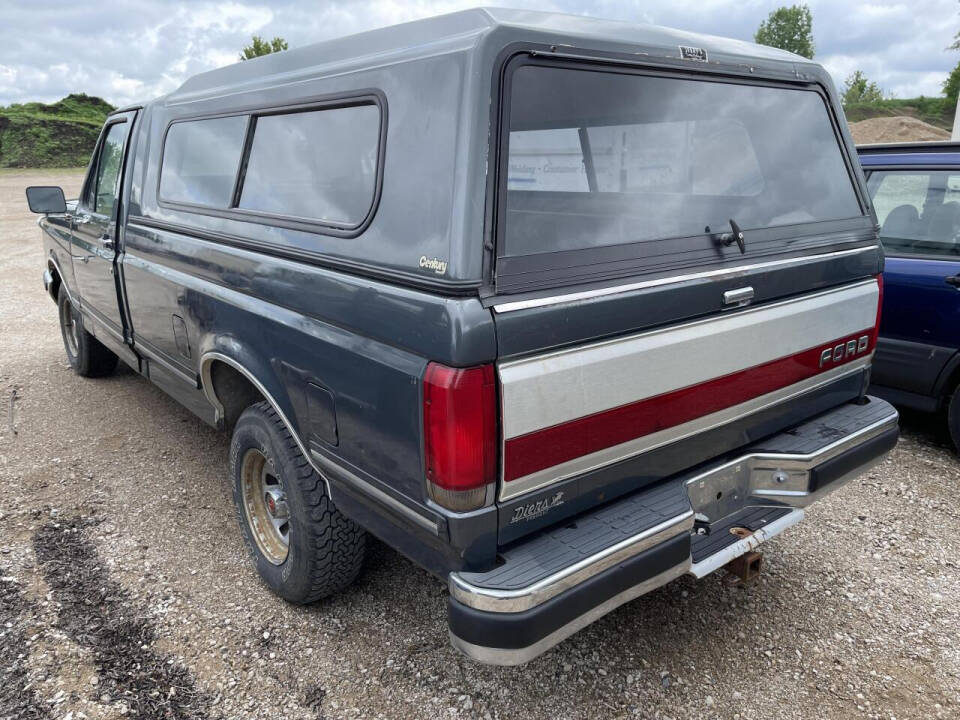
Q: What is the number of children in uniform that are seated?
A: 0